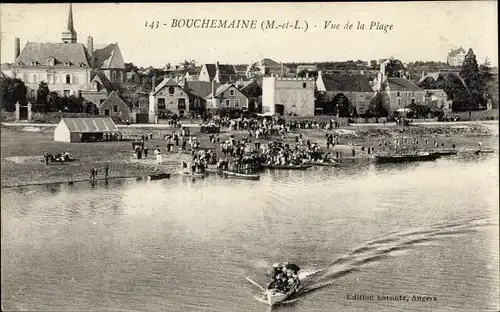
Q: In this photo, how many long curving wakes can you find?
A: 1